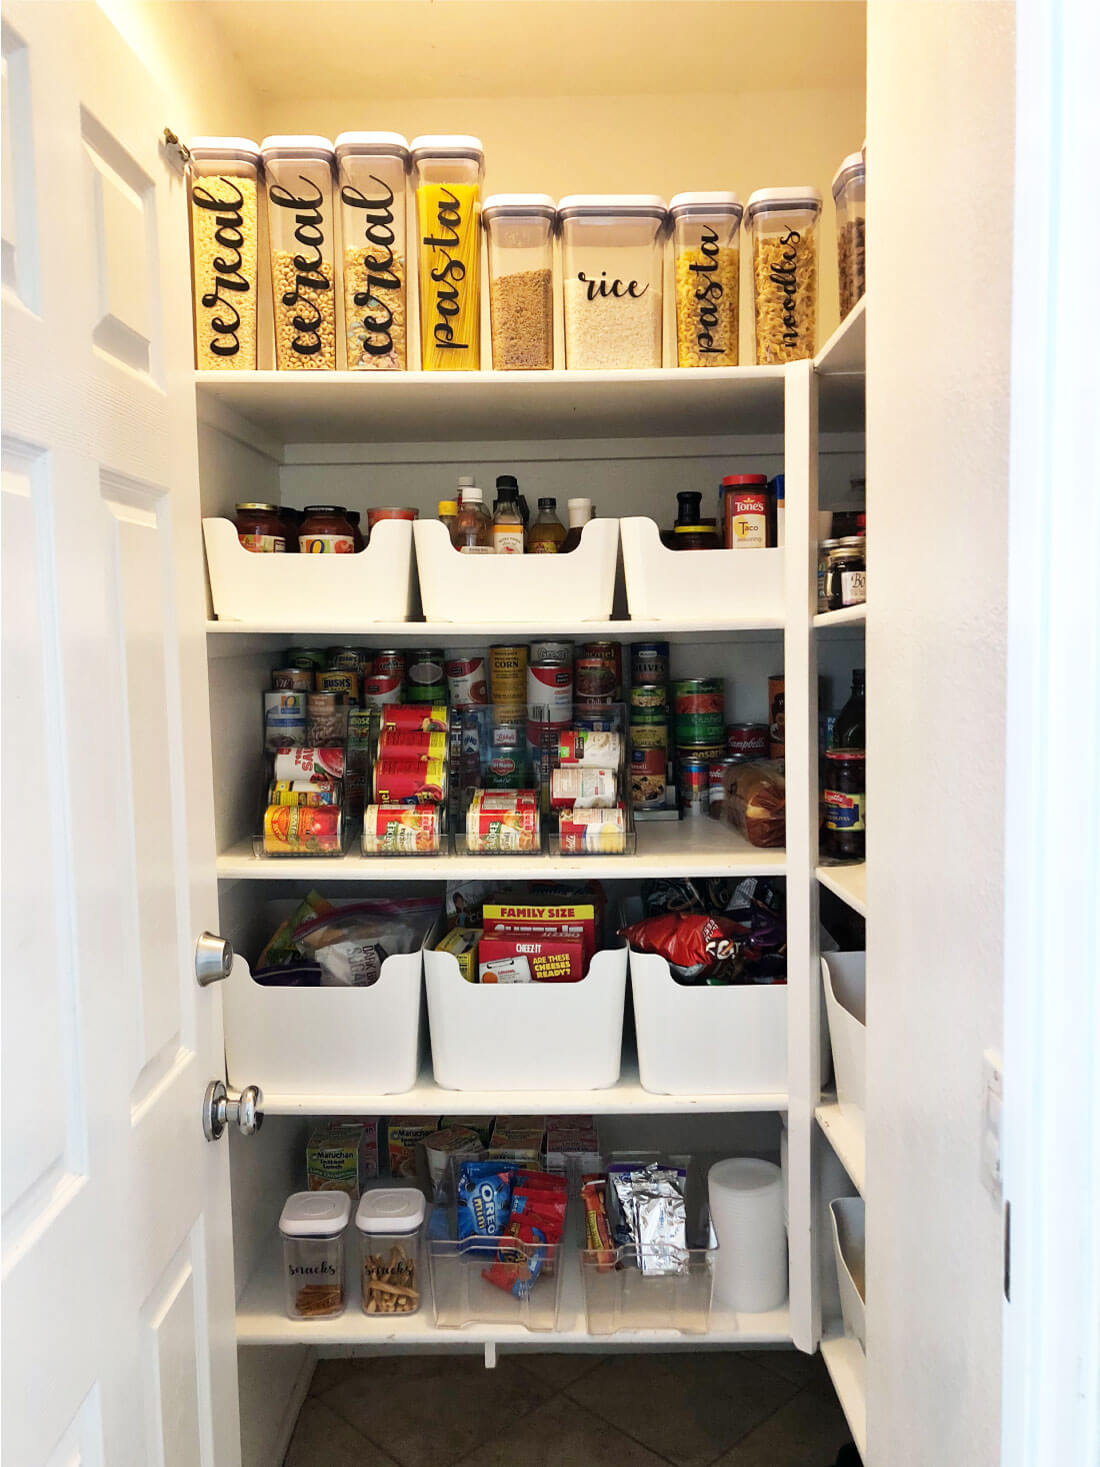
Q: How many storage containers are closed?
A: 11